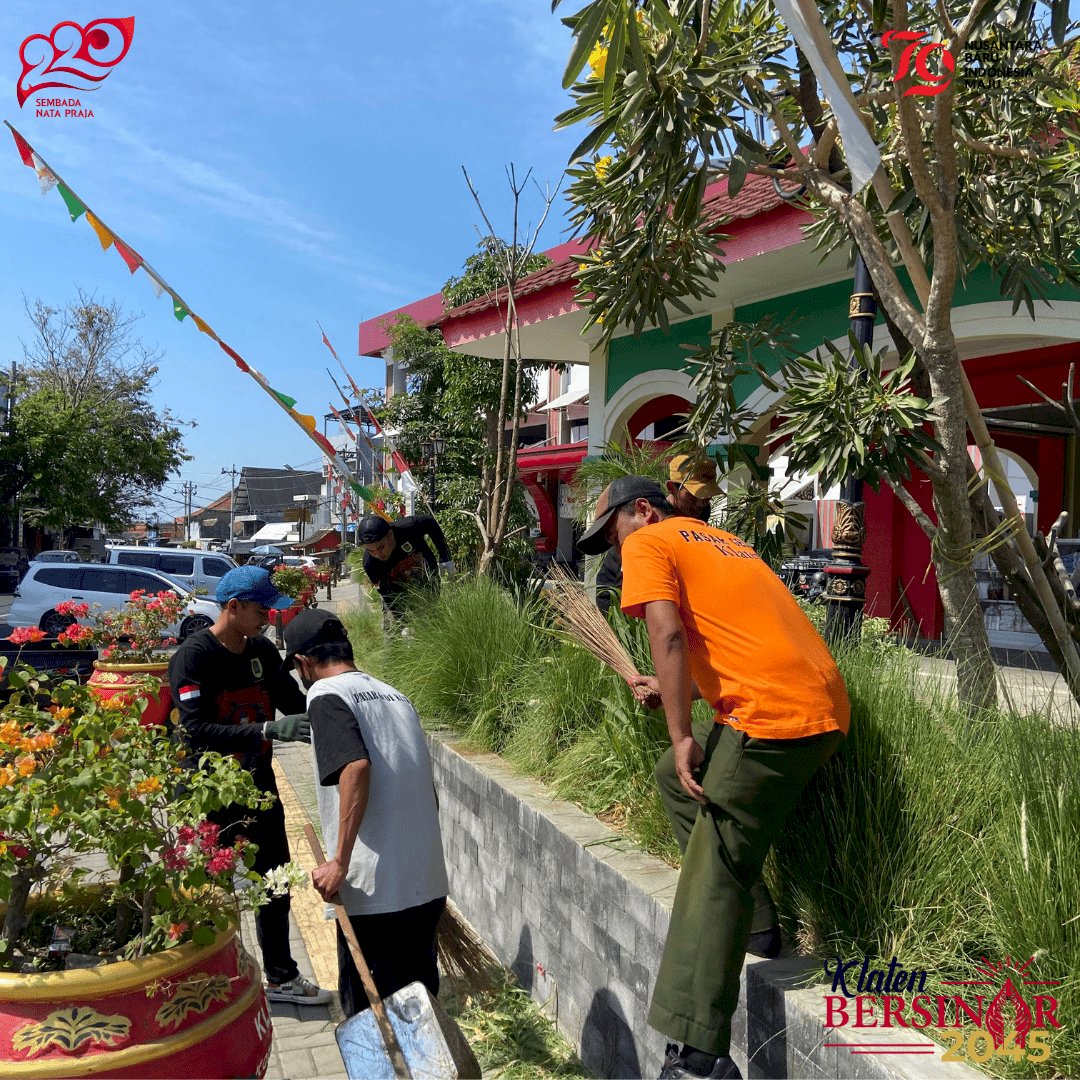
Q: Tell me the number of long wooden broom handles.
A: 1